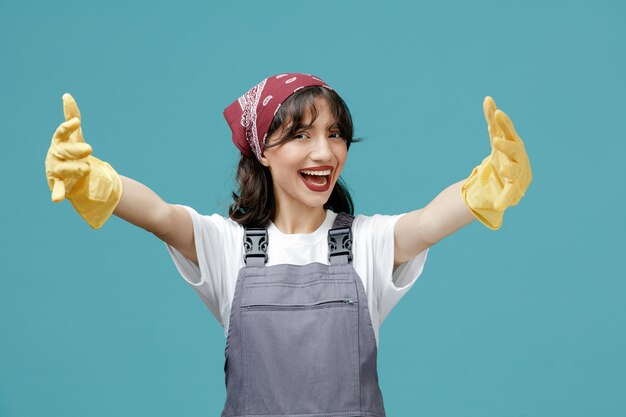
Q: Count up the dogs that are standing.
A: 0